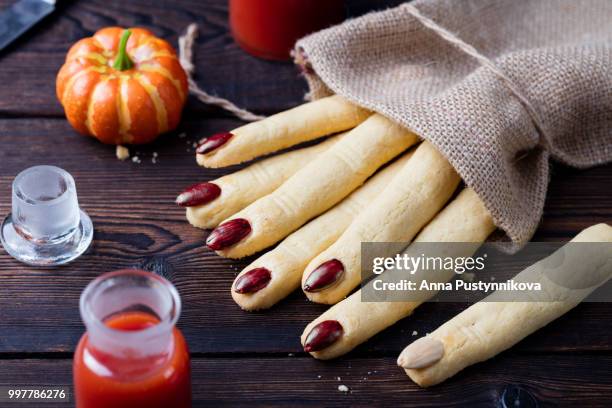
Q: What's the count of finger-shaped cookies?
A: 7